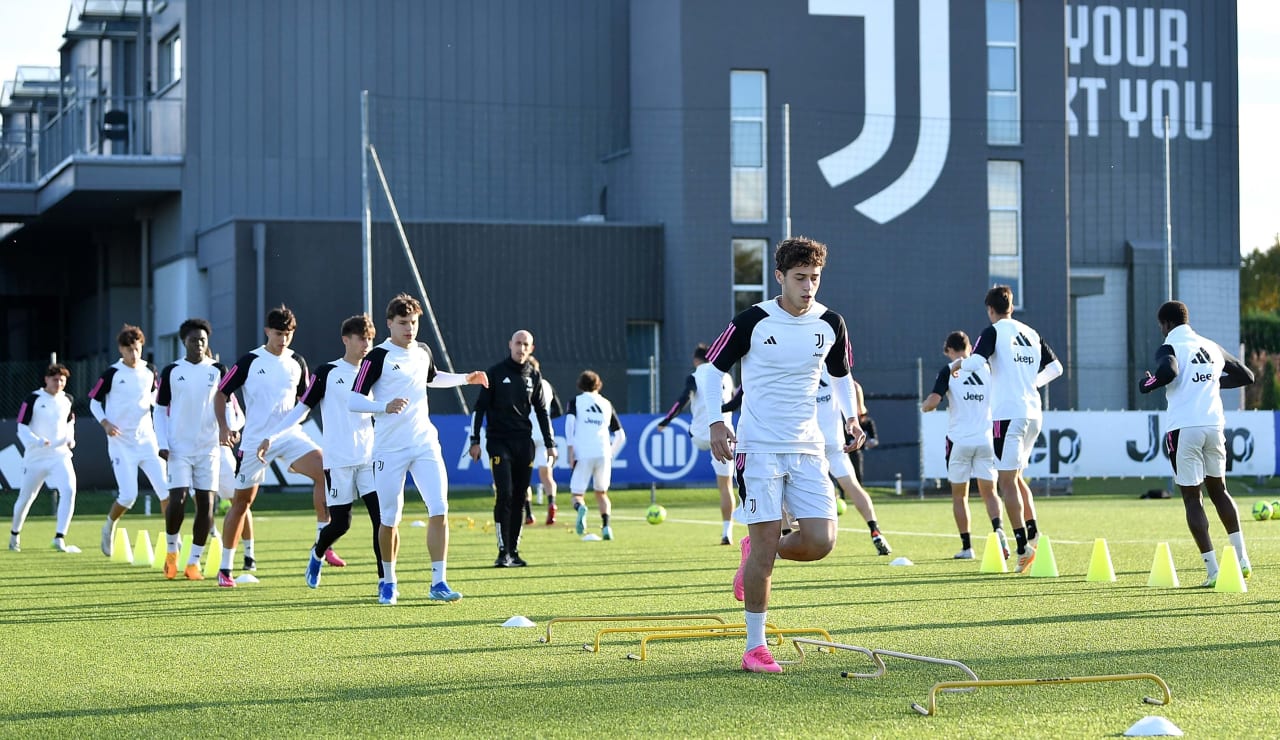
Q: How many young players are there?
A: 15